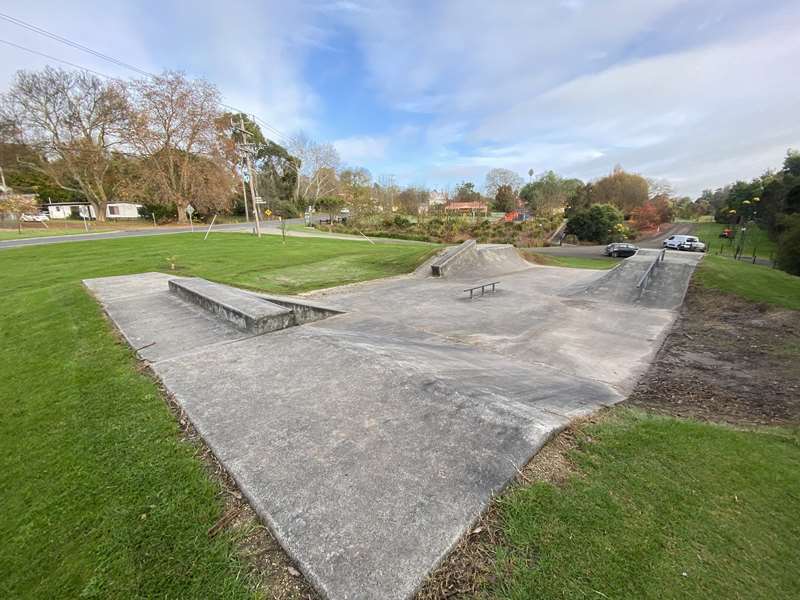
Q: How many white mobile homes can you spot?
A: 1